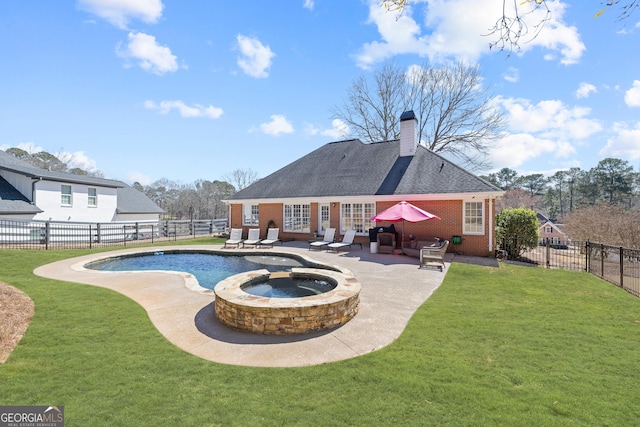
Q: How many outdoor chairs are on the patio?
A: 7